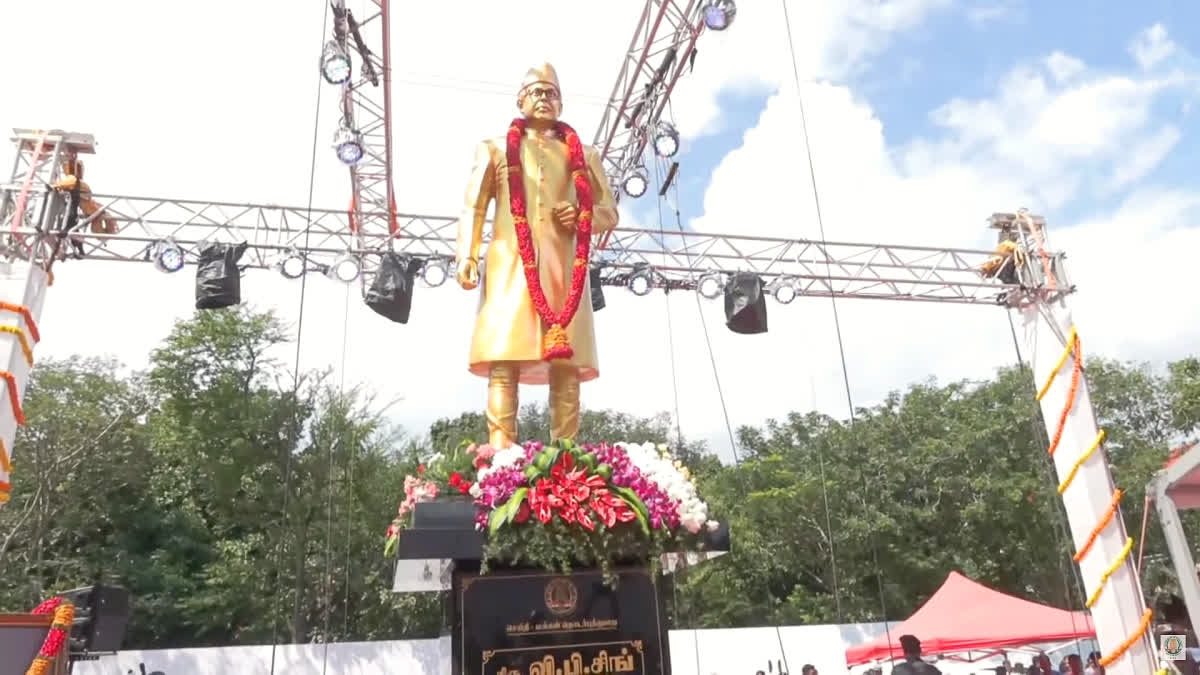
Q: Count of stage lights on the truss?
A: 12